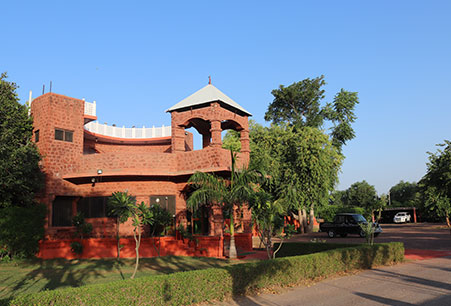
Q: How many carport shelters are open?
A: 1